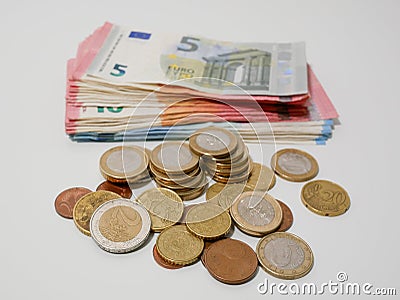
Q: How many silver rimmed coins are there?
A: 1